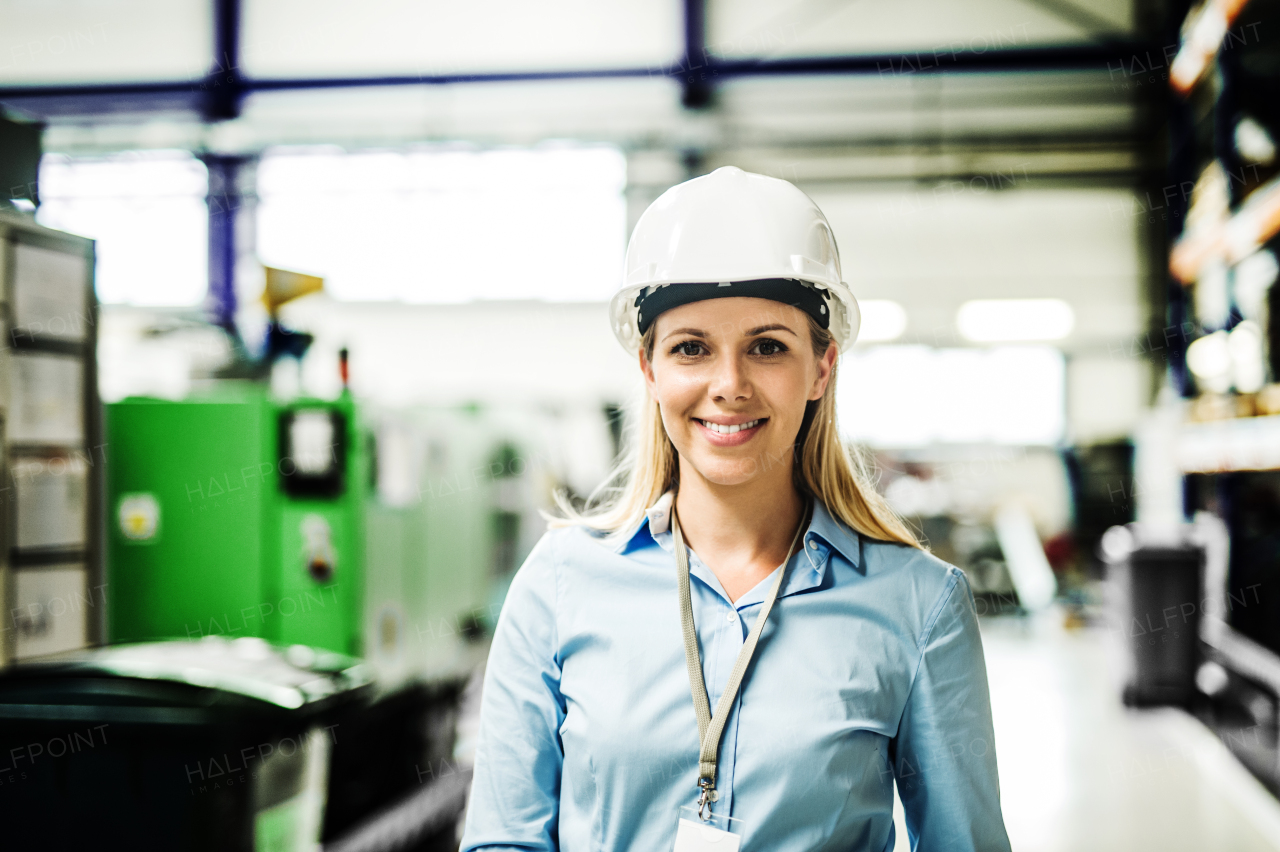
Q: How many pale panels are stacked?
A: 4